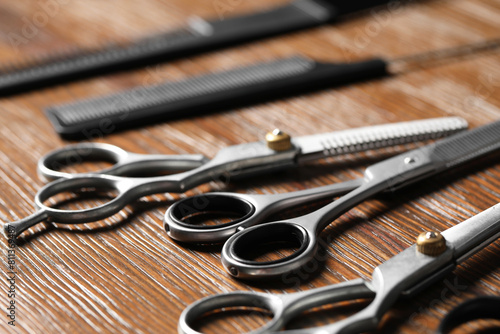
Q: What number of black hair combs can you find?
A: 2